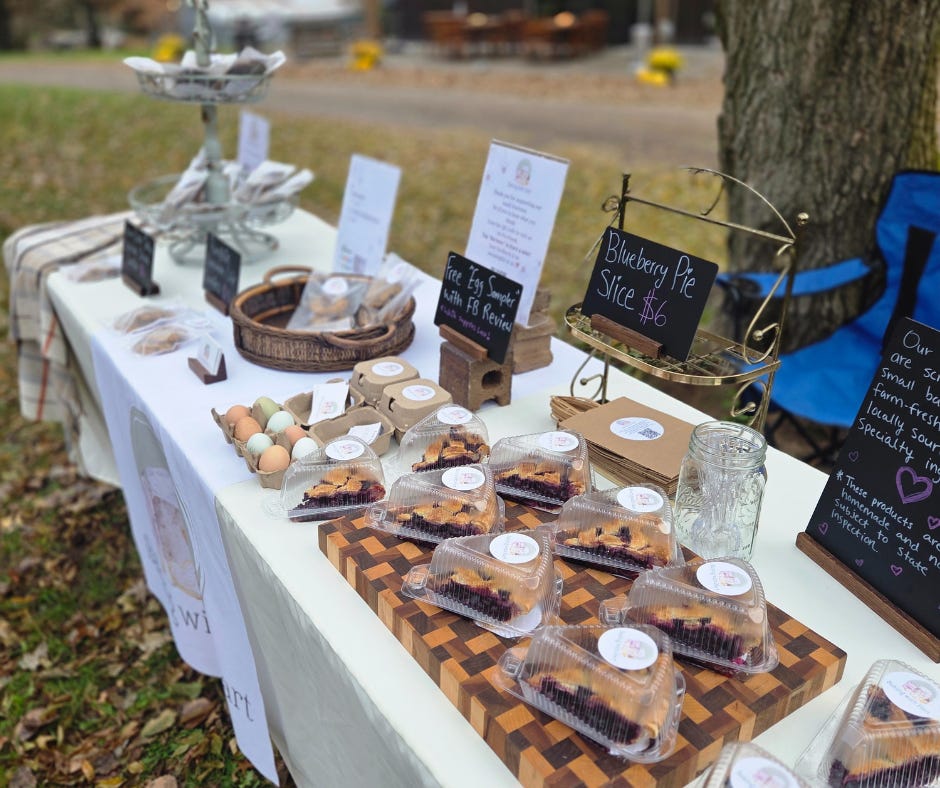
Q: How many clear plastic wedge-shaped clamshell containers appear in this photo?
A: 10